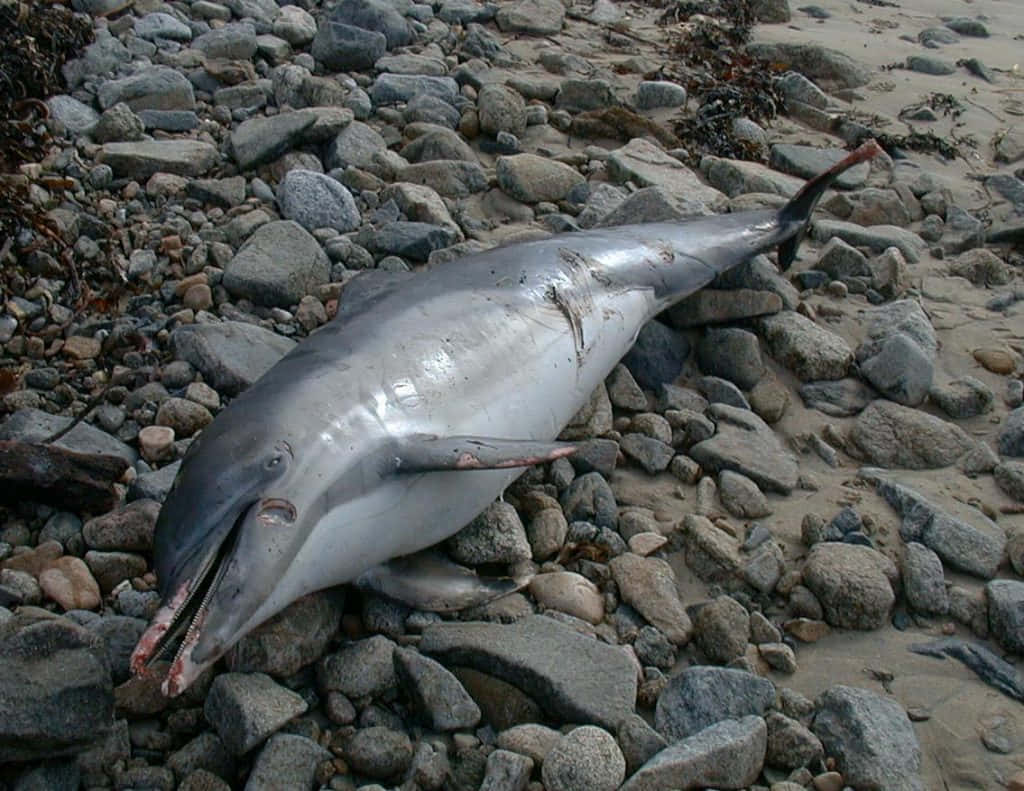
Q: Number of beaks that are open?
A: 1